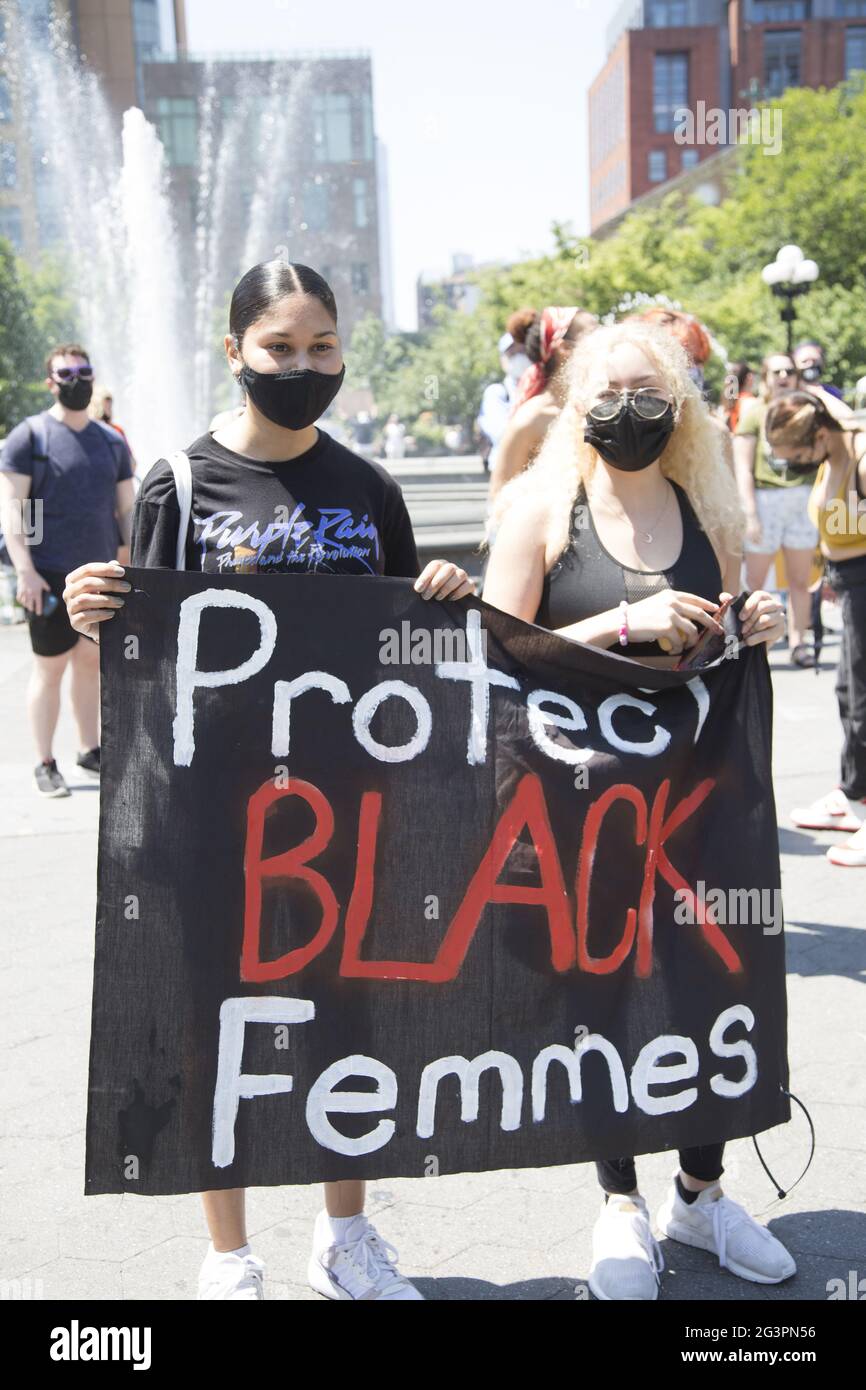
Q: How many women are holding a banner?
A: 2